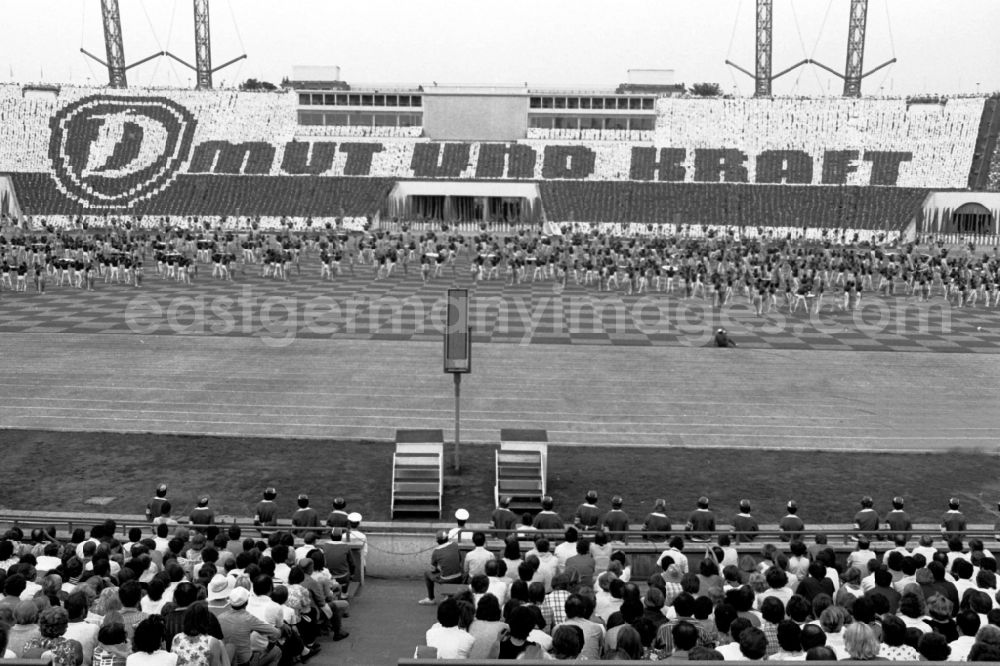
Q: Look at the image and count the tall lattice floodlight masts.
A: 4